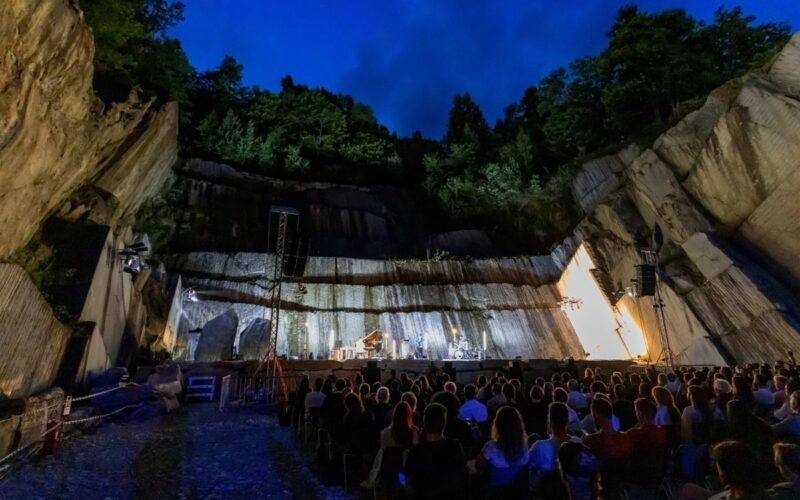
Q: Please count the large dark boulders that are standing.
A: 2